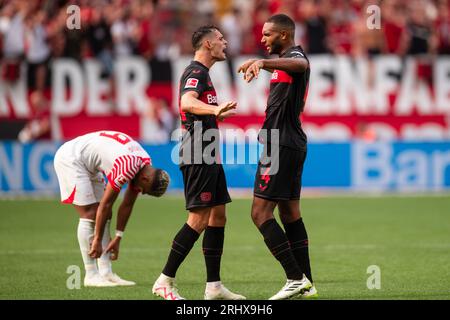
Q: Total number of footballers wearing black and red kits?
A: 2